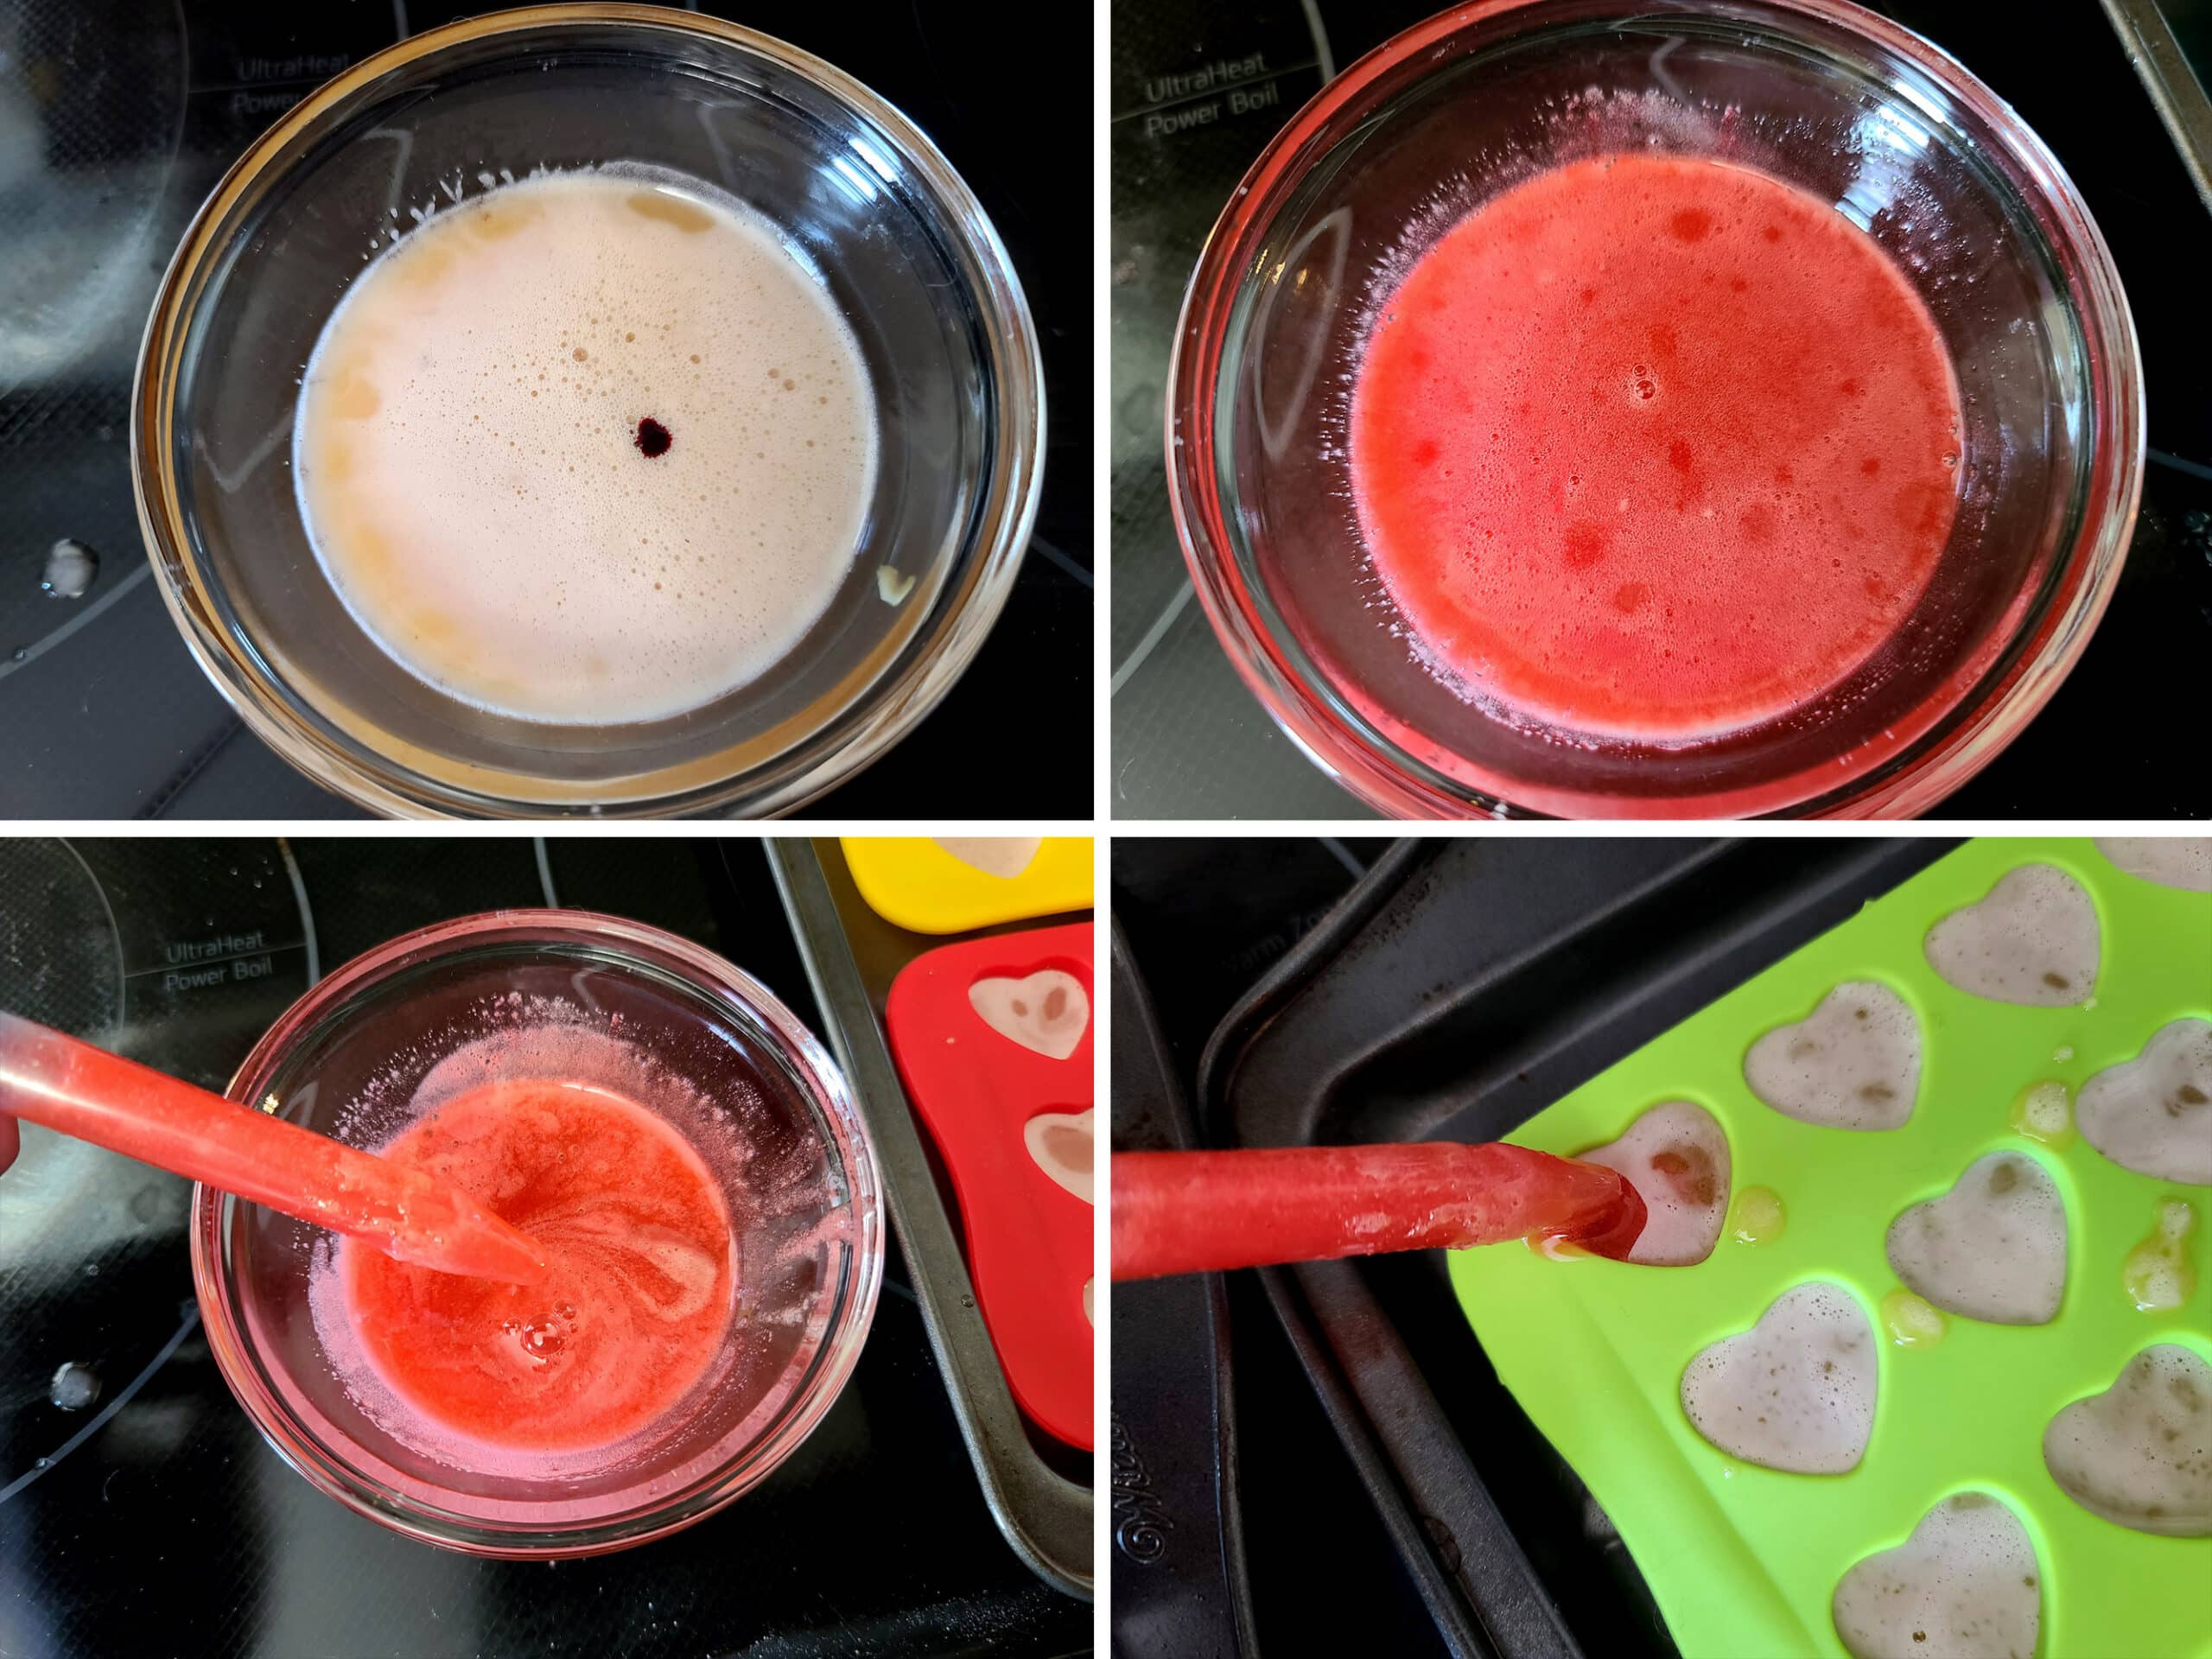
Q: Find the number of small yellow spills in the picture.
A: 4